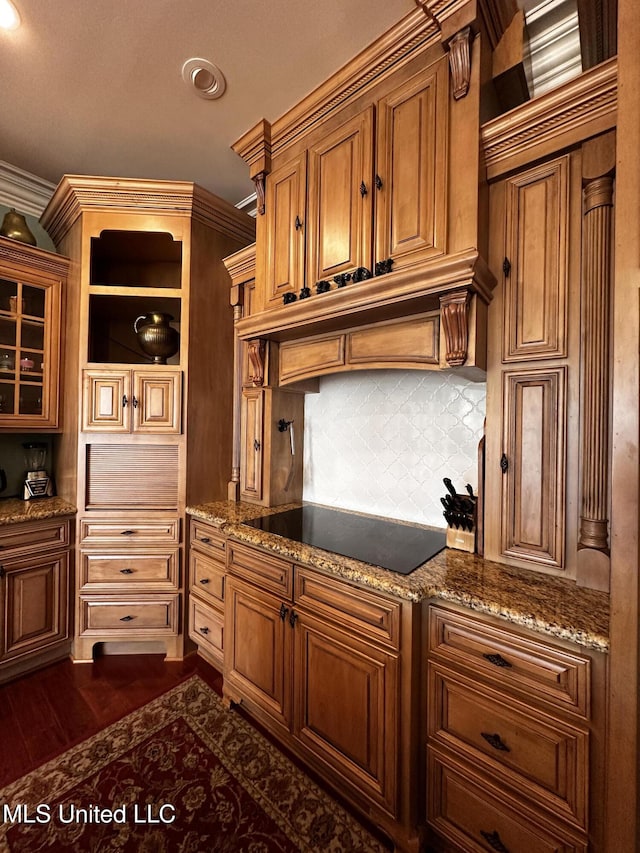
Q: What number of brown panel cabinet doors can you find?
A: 11